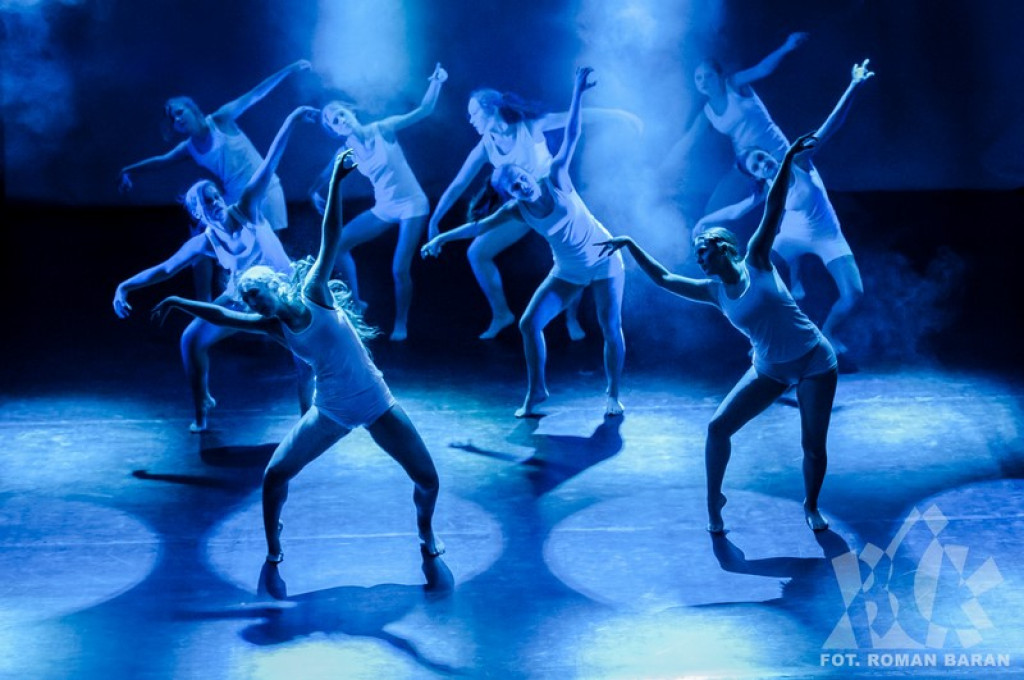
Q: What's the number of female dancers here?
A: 9